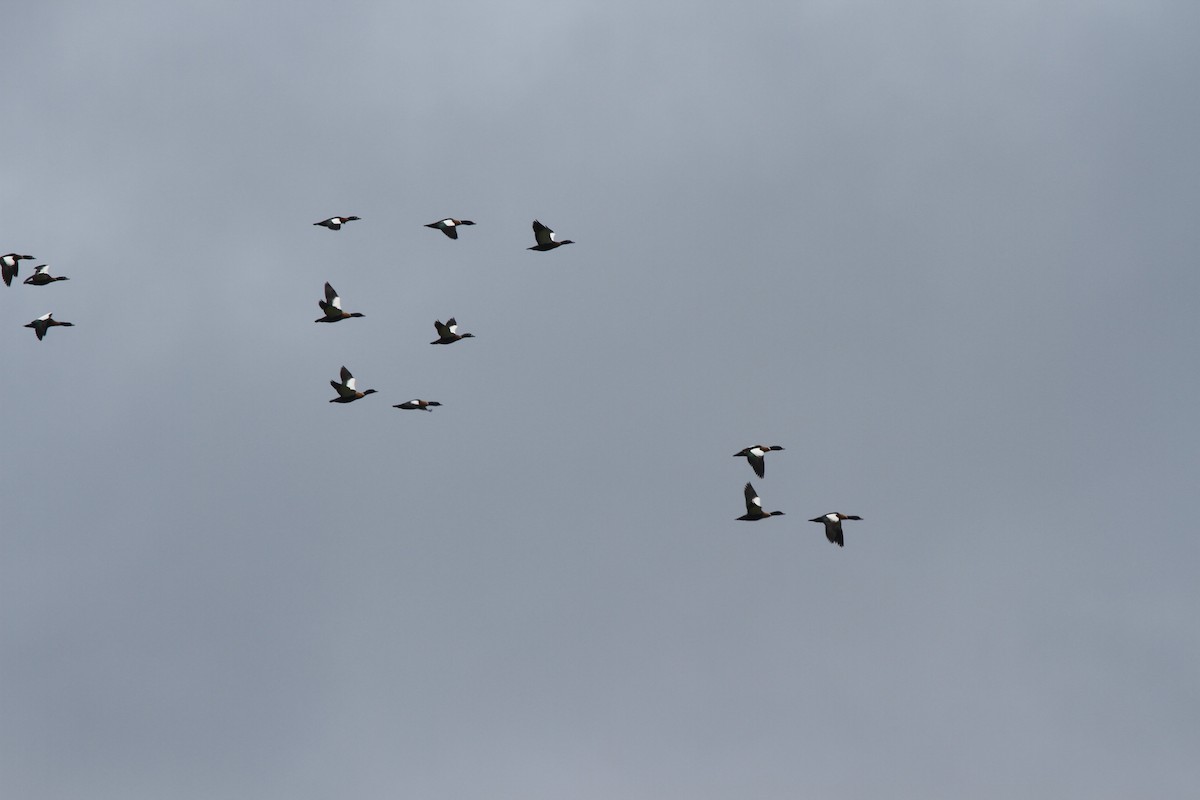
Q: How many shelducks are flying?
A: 13